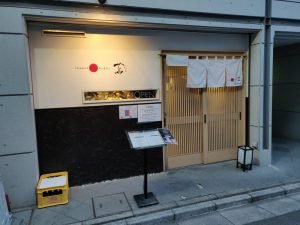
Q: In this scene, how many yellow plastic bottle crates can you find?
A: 1